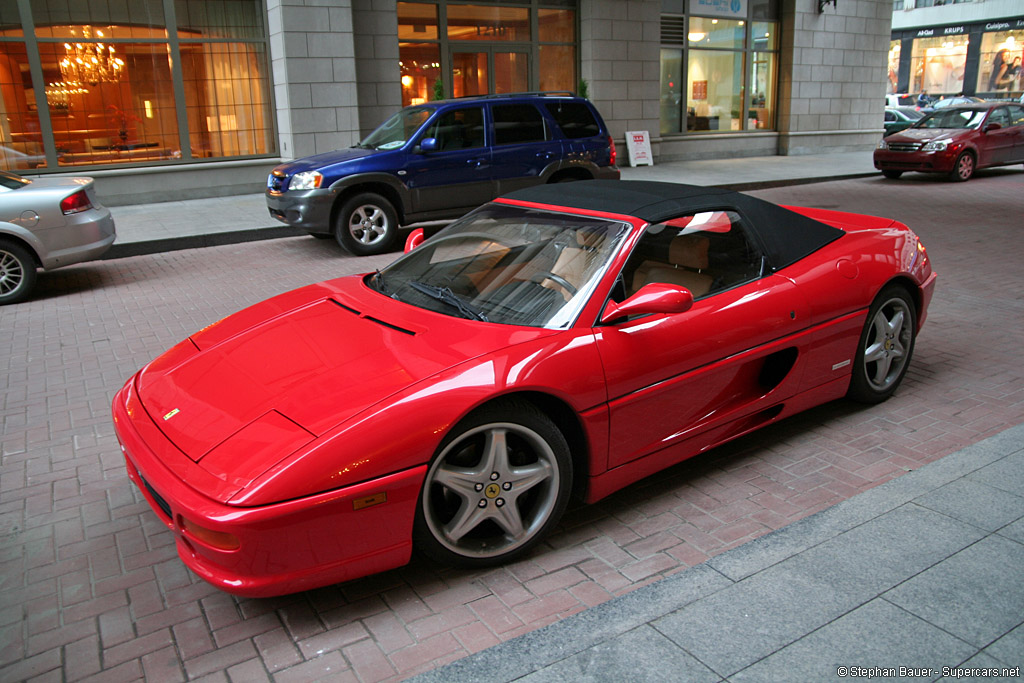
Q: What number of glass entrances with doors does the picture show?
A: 1